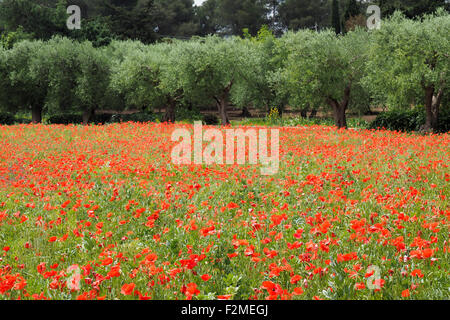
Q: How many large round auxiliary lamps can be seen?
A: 0